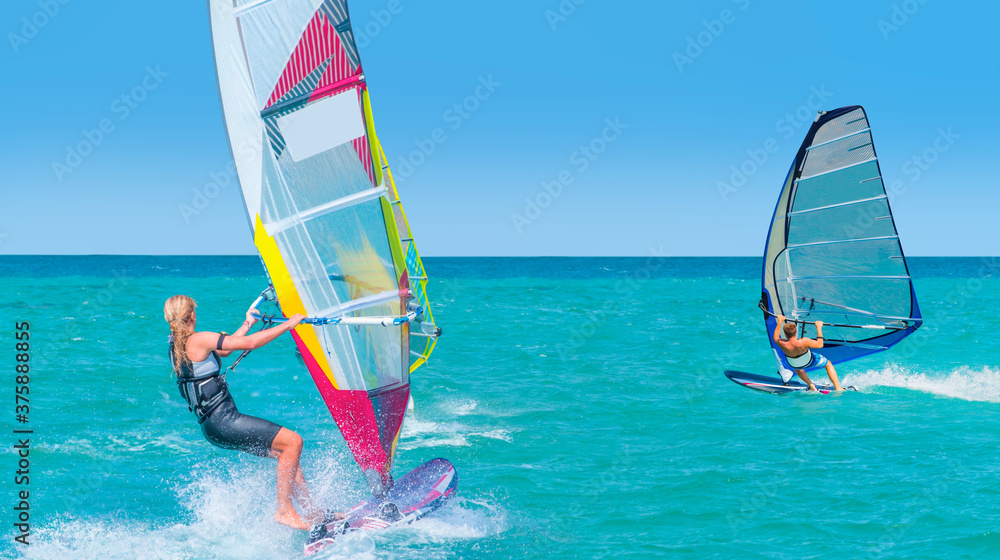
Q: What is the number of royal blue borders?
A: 1